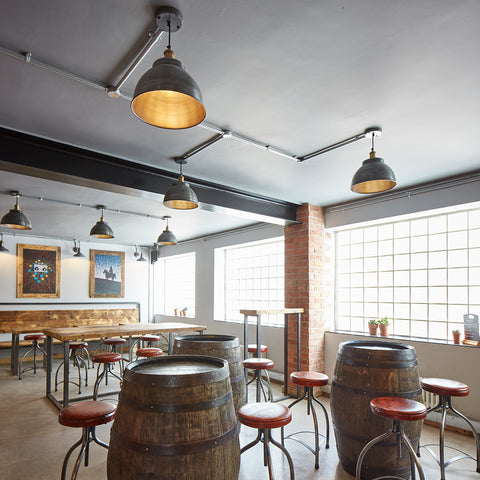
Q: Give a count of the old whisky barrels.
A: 3